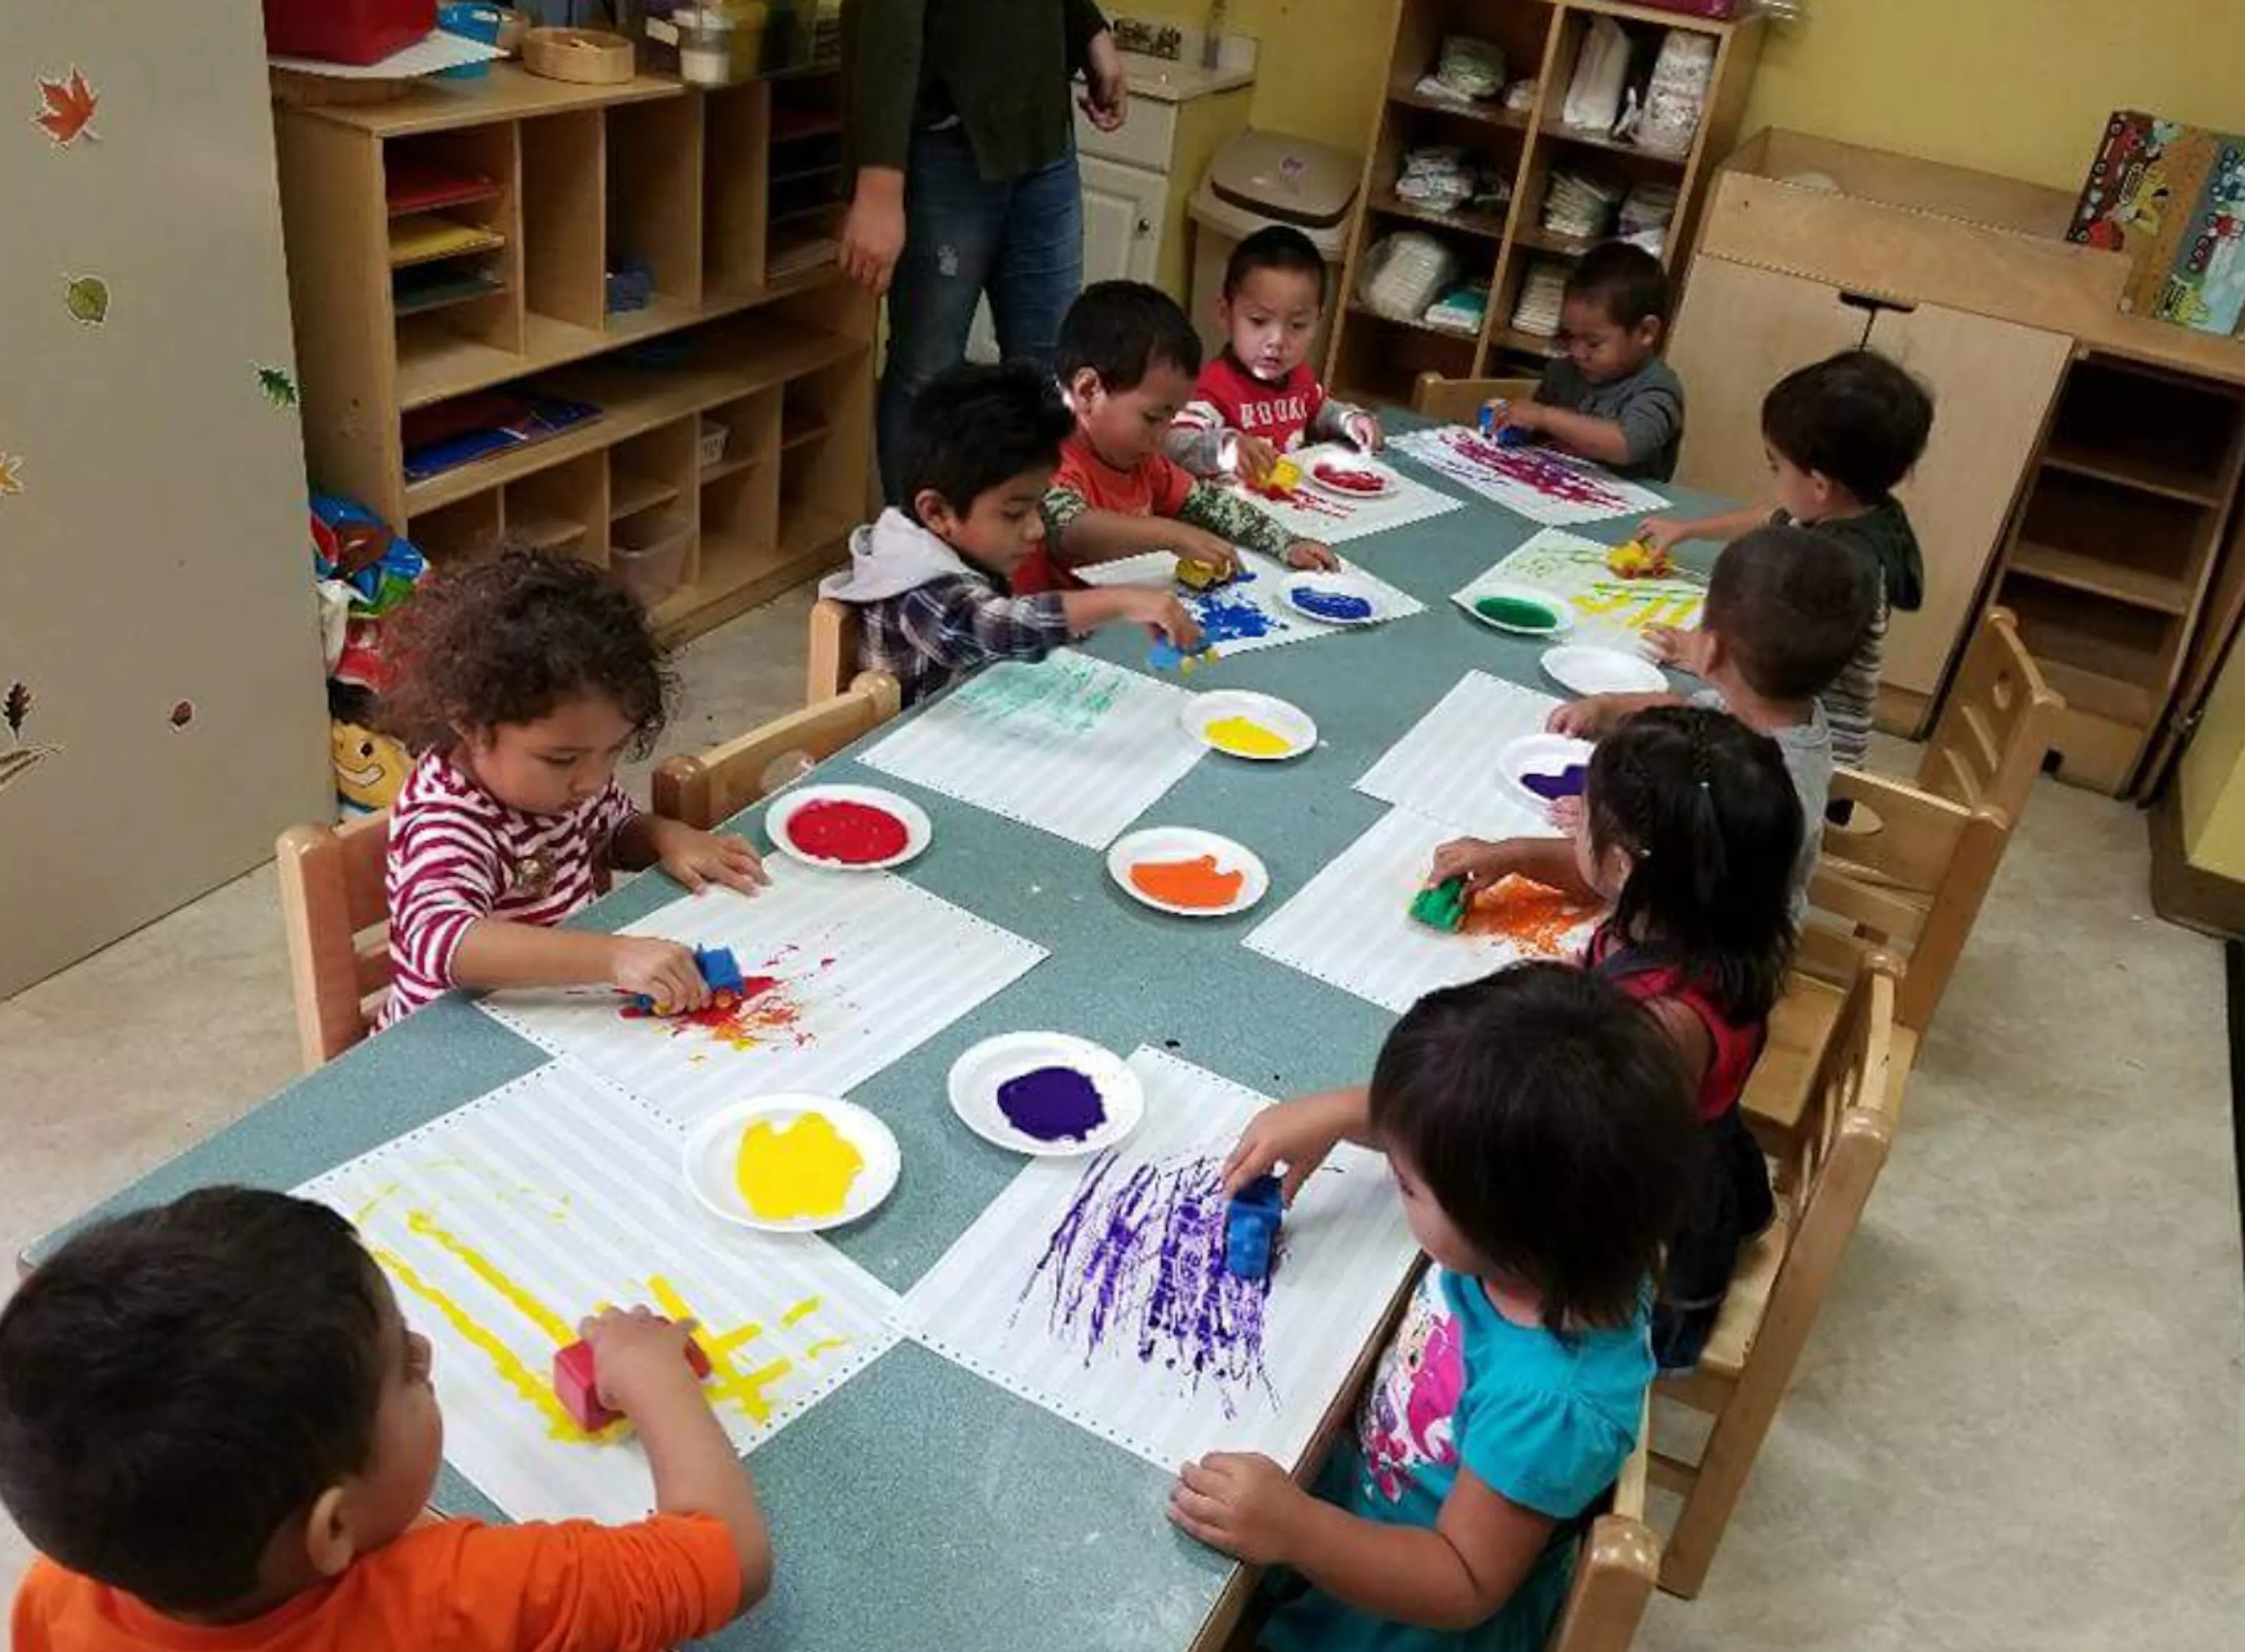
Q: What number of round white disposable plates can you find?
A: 10